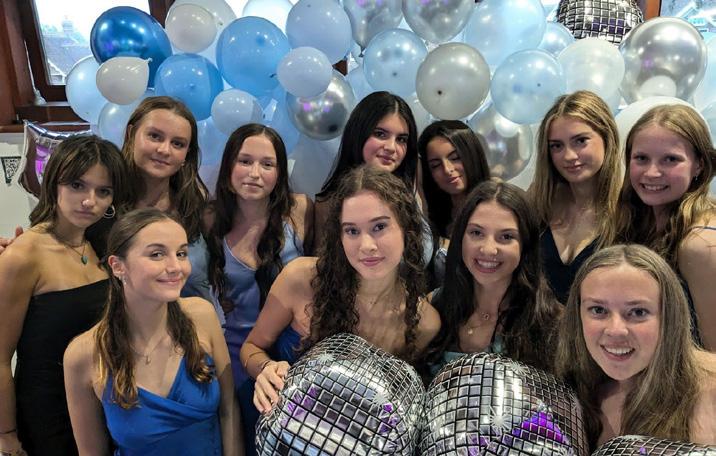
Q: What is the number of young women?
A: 11